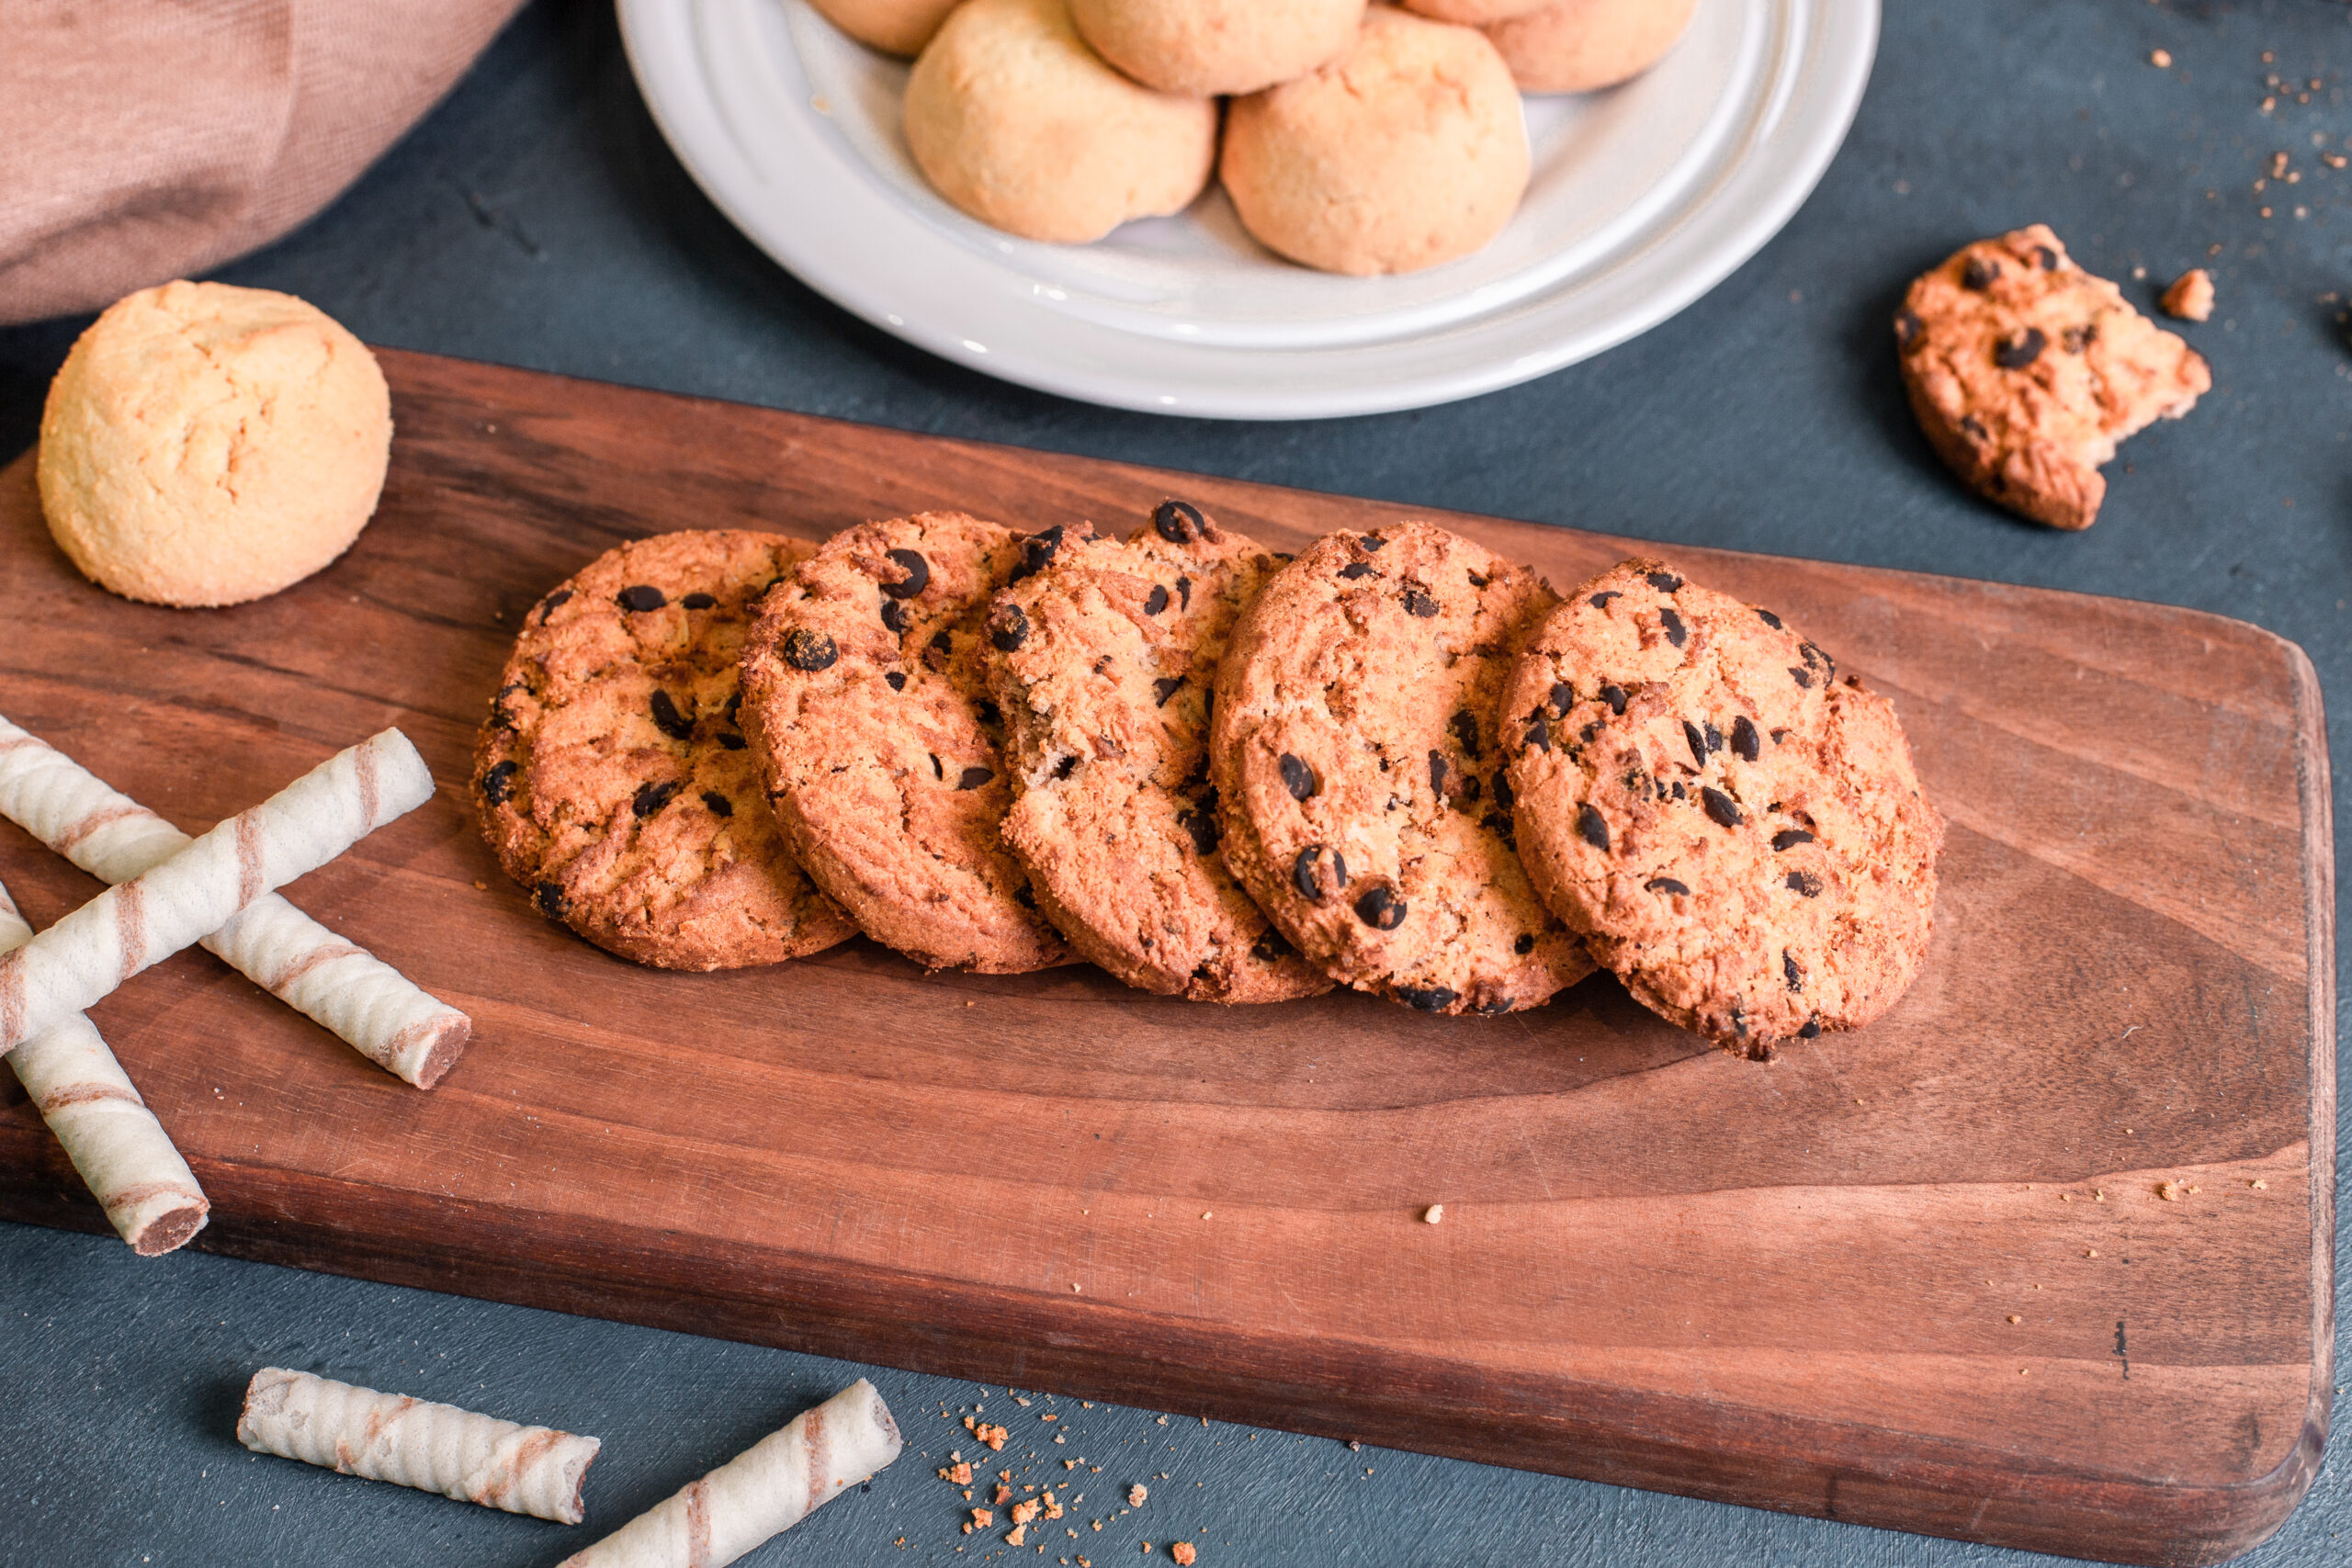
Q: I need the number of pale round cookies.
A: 7